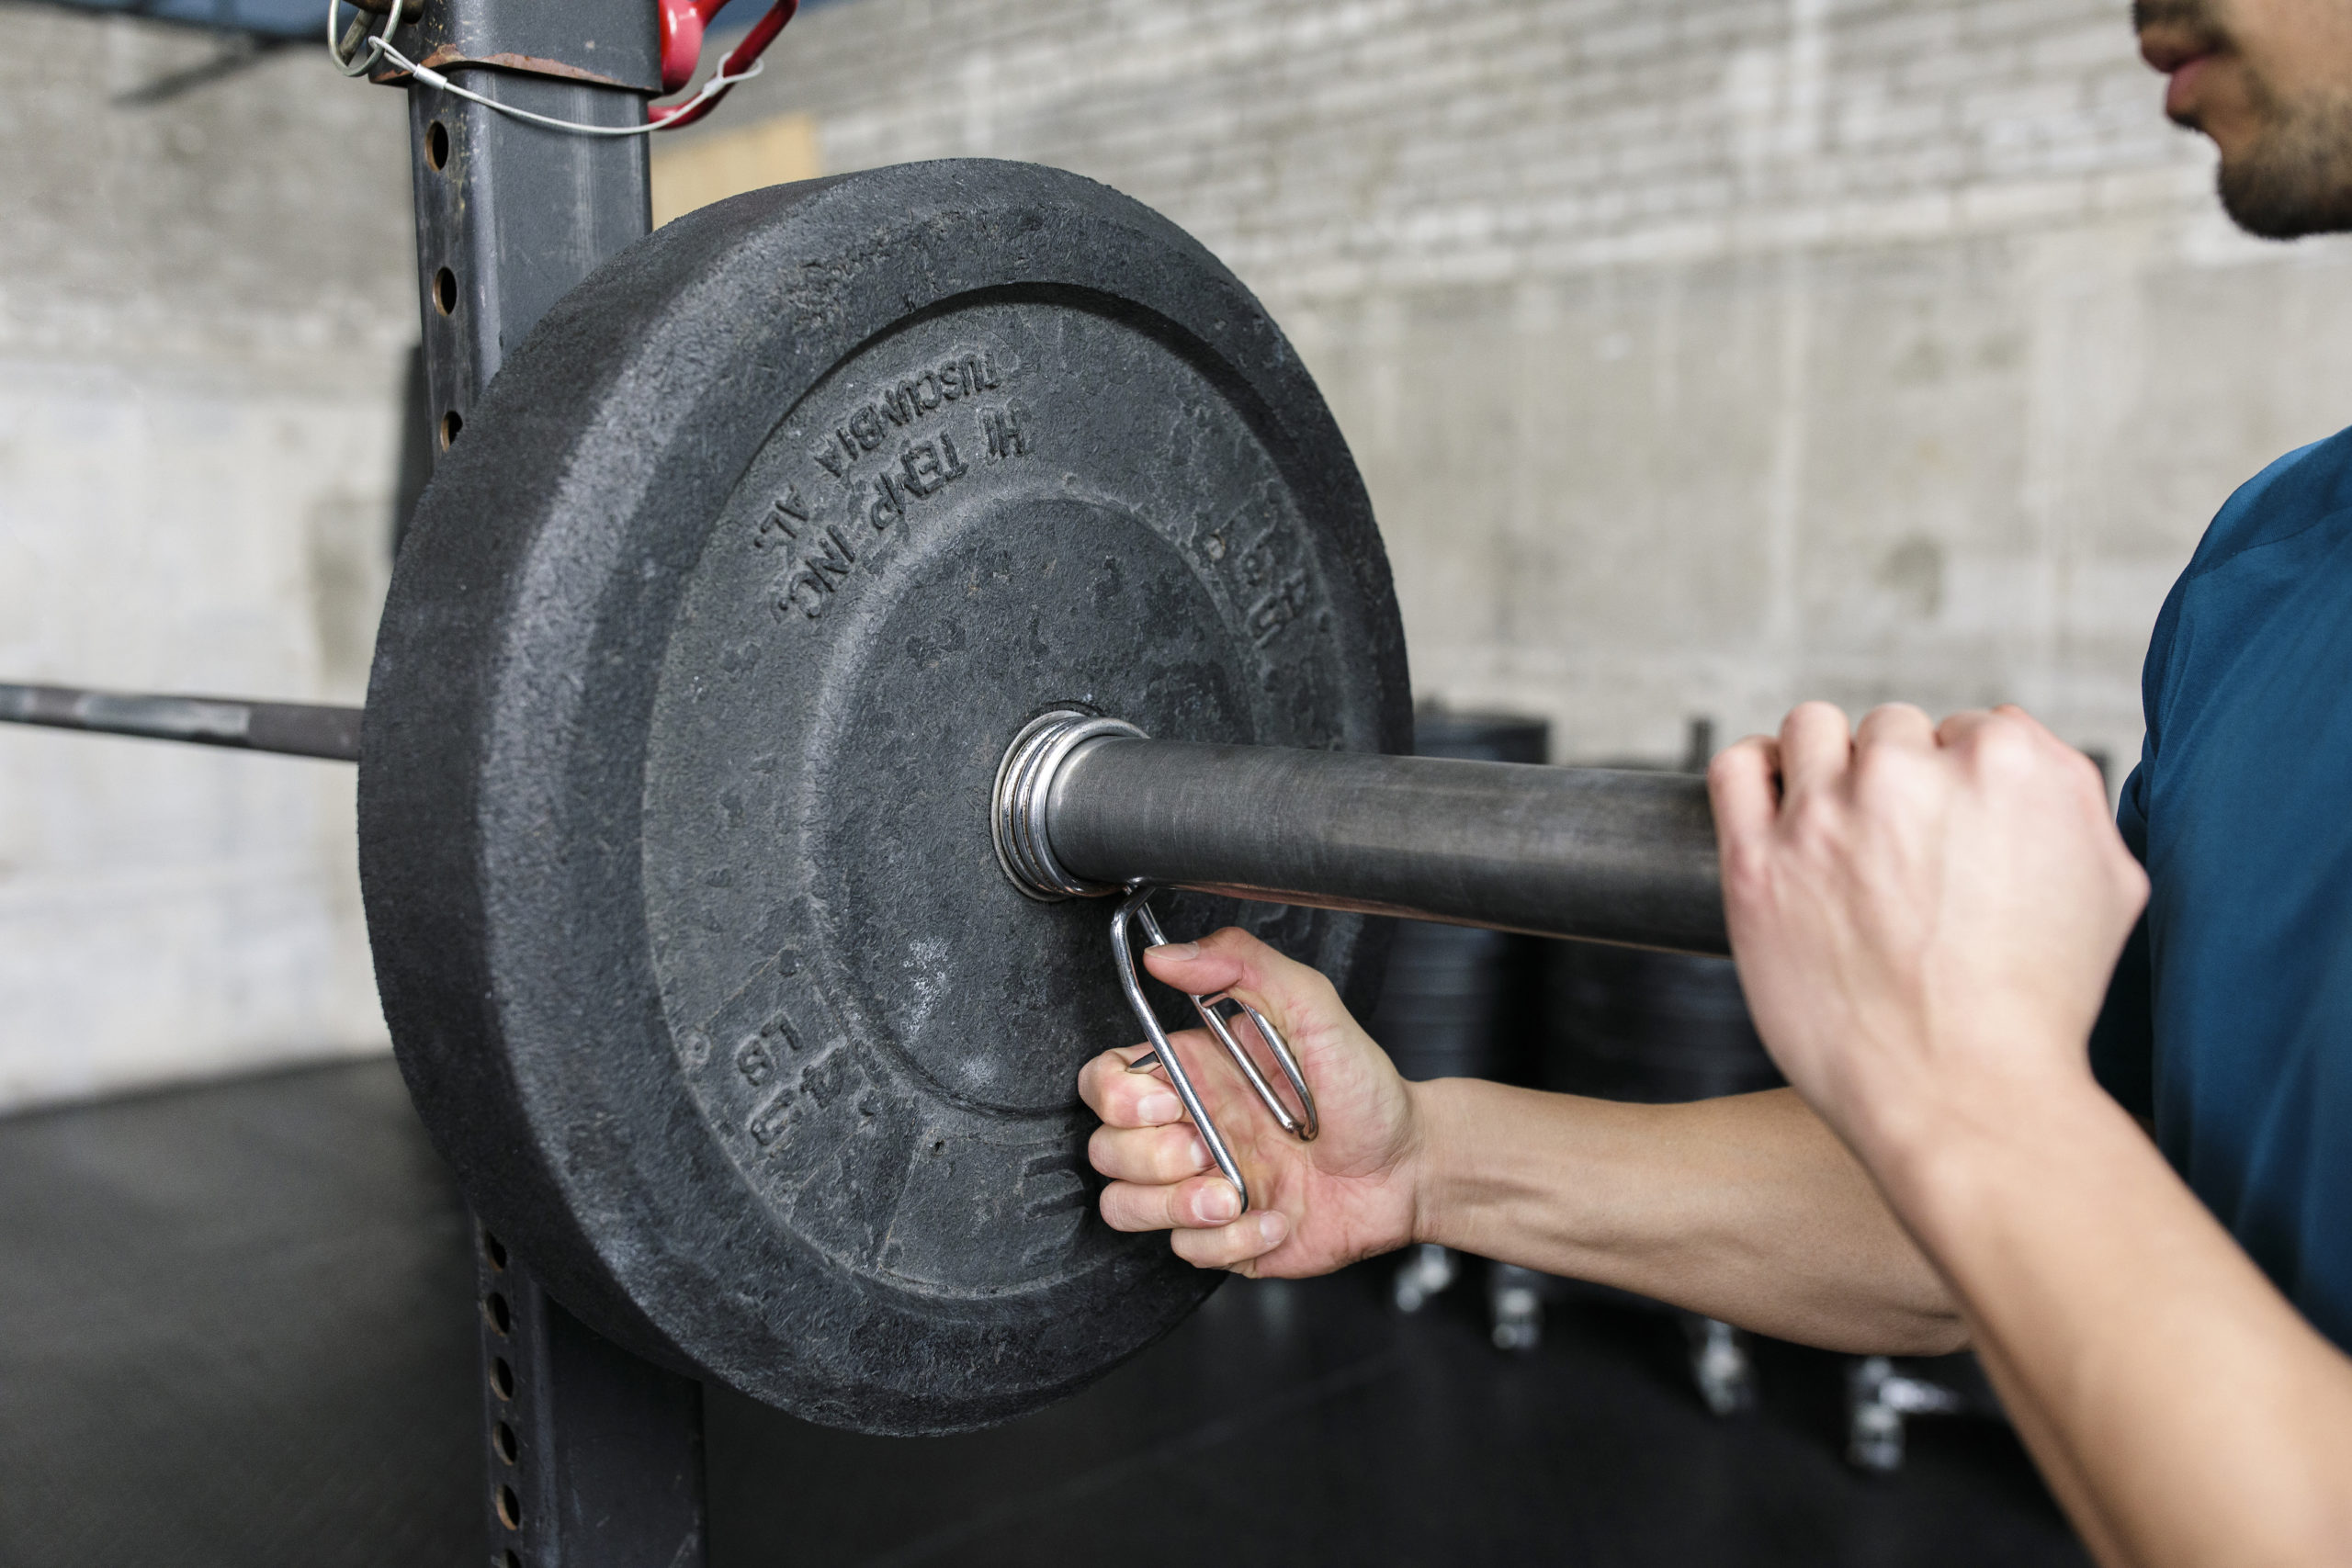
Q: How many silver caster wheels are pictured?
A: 4